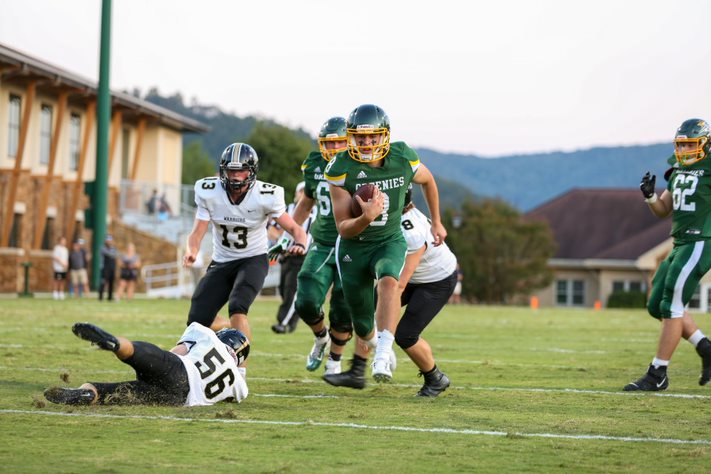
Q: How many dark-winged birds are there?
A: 0